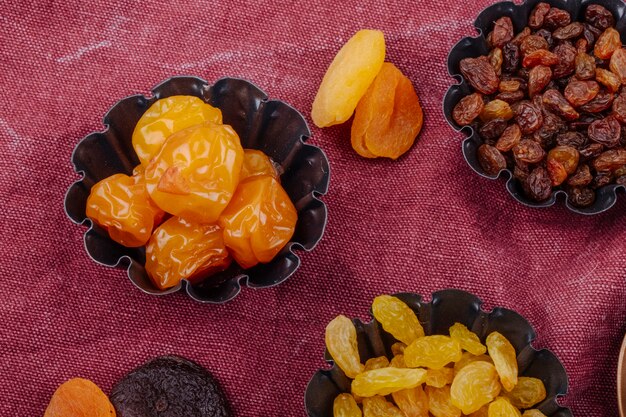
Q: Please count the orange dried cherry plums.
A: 6